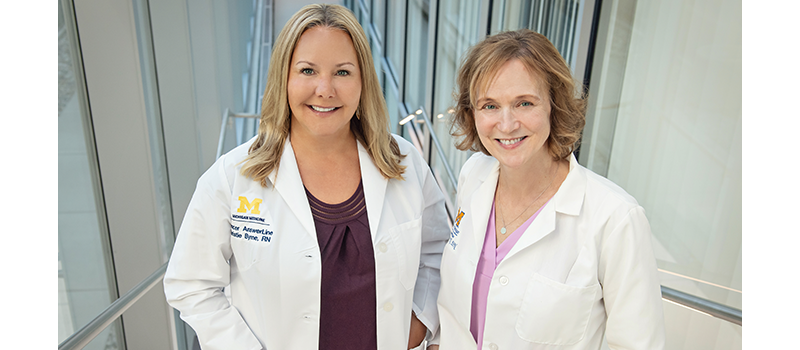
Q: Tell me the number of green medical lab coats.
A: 0